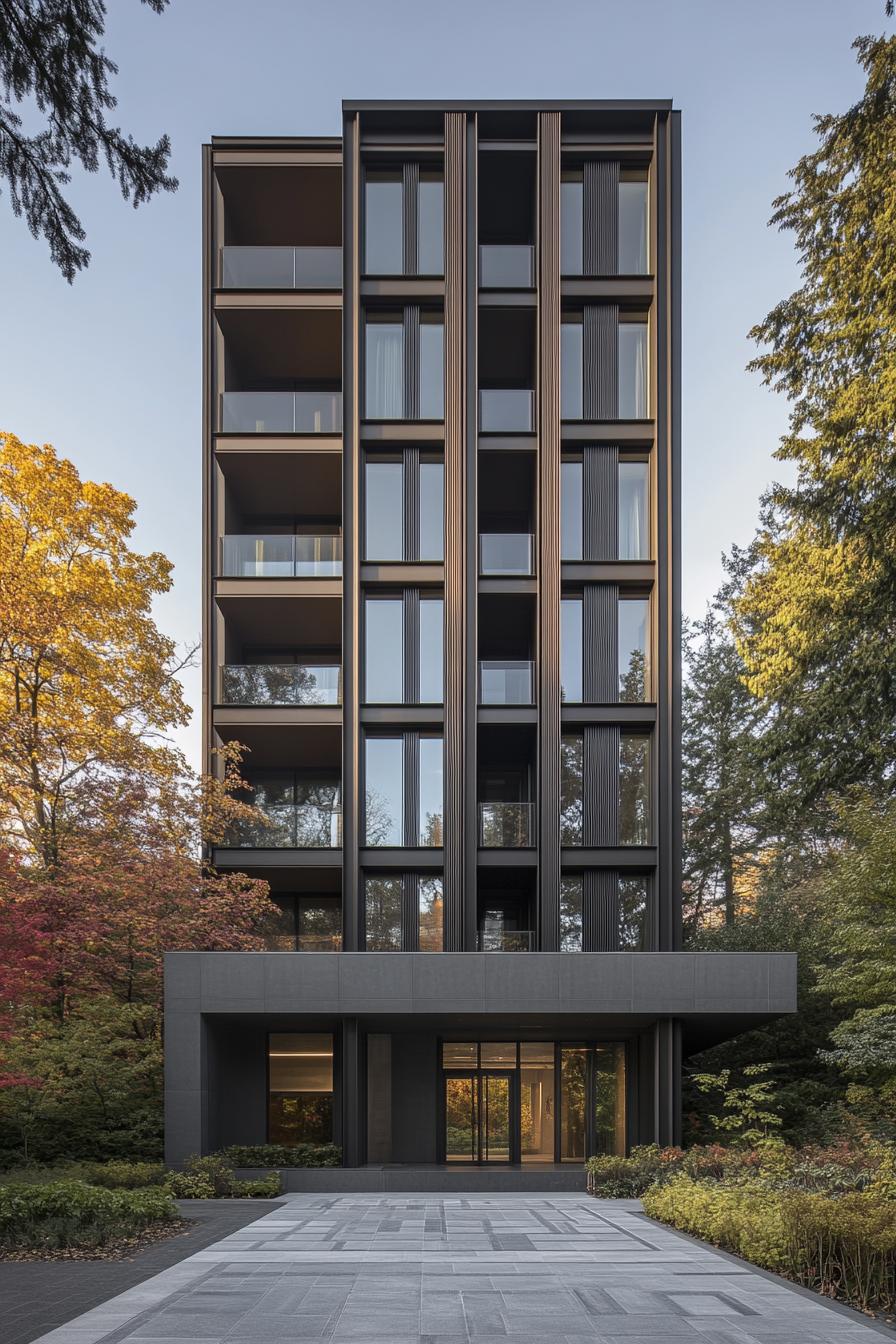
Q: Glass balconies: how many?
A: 12